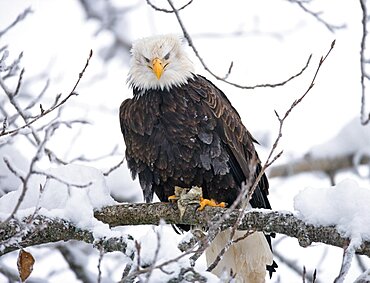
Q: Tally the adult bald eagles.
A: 1